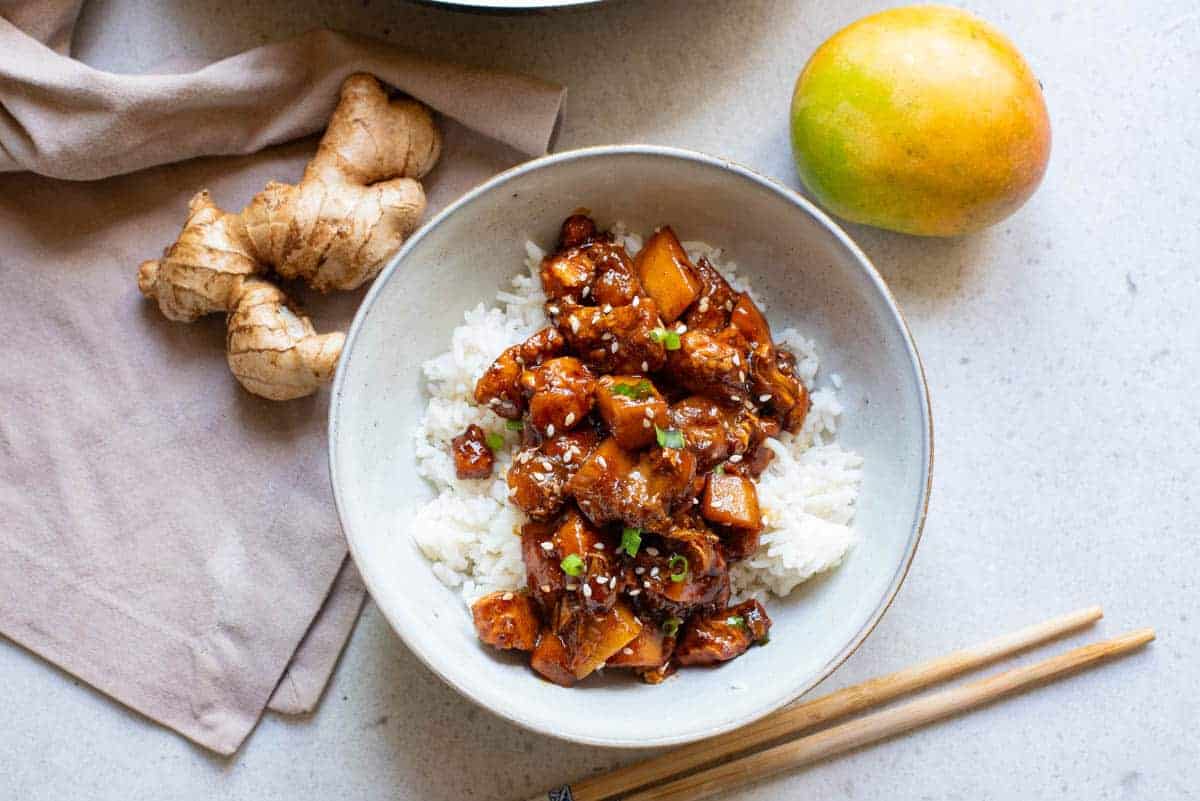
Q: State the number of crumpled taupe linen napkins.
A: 1